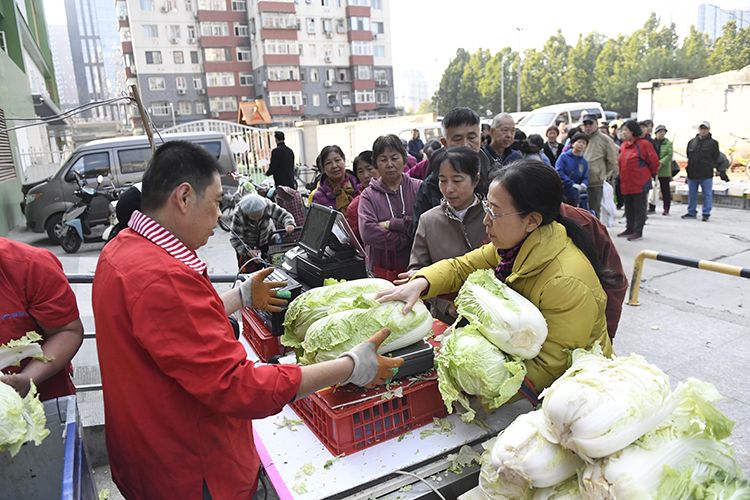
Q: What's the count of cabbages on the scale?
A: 2